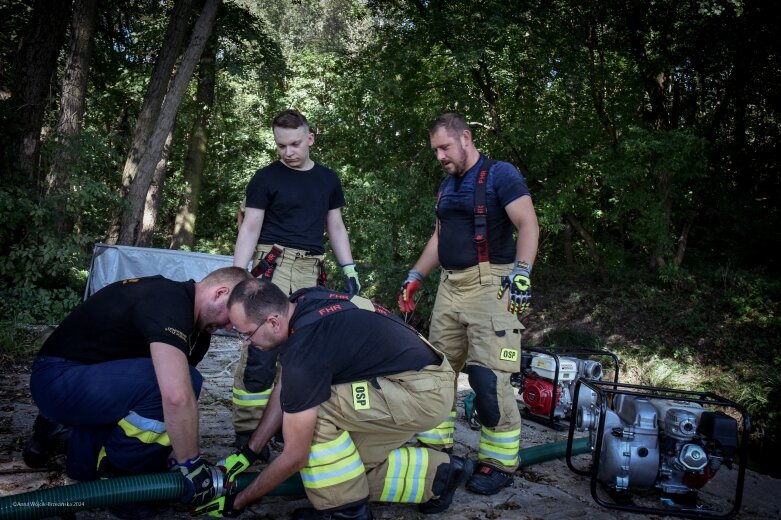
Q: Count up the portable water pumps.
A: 2